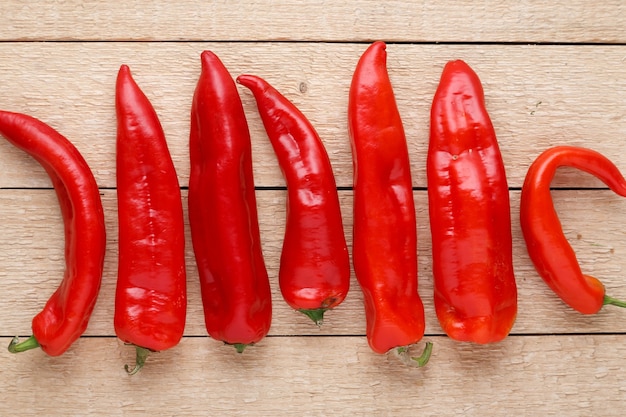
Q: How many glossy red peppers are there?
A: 7